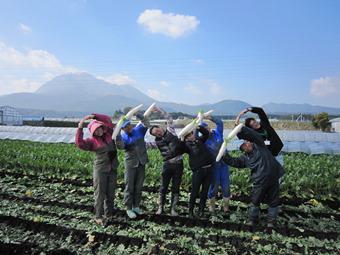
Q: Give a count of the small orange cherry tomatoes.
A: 0